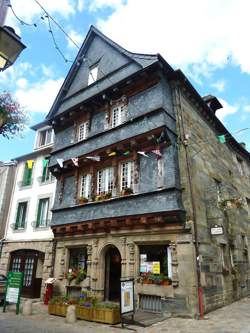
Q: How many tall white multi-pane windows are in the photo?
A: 5